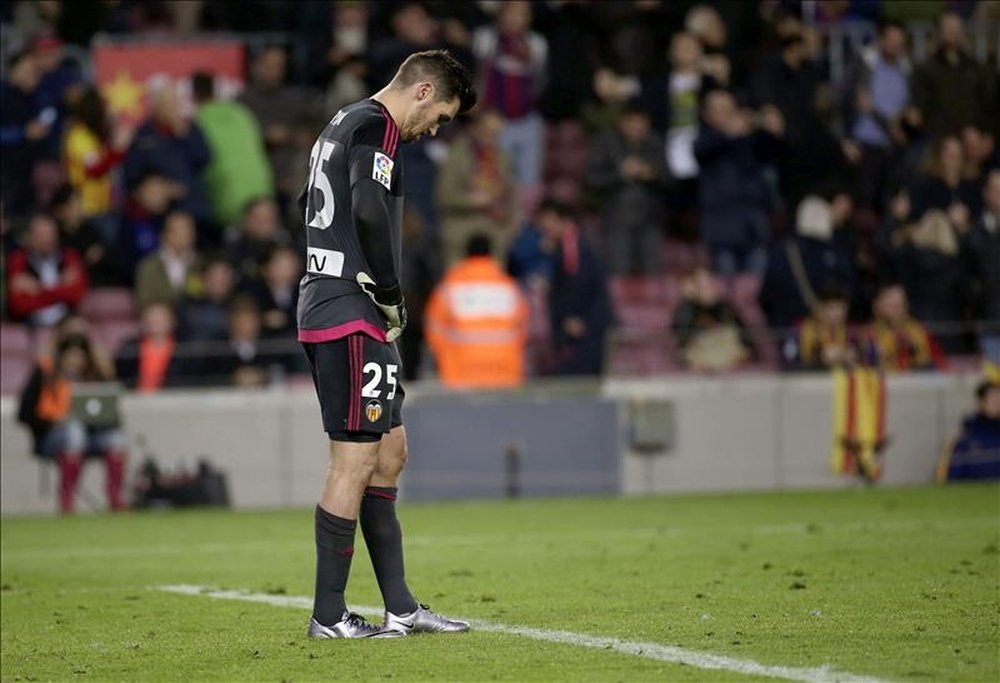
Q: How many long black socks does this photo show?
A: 2